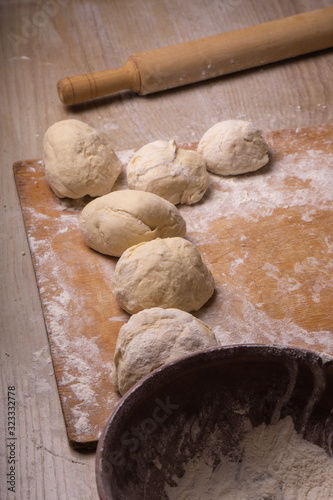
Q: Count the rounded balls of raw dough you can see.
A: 6